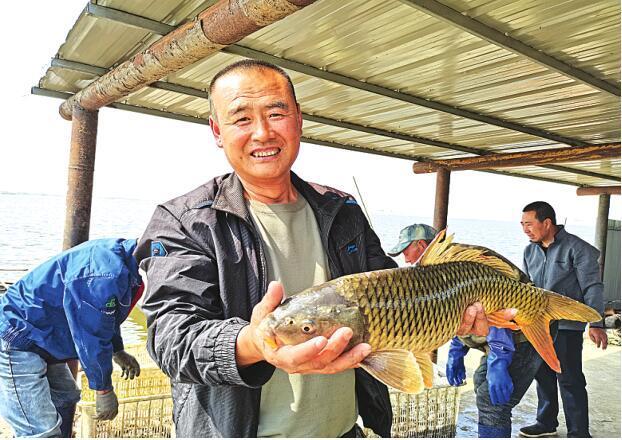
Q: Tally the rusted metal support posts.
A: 3